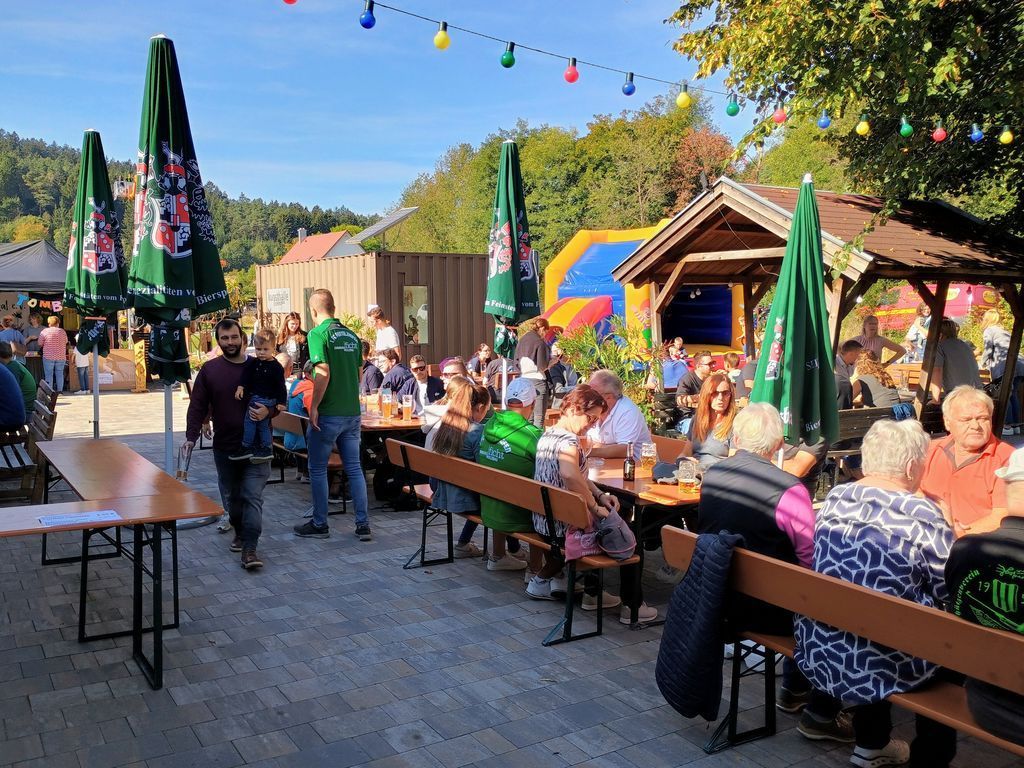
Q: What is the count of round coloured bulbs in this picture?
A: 15